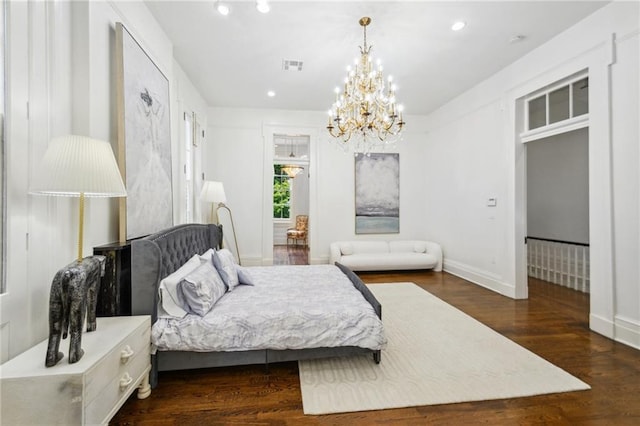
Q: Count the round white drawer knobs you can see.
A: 2